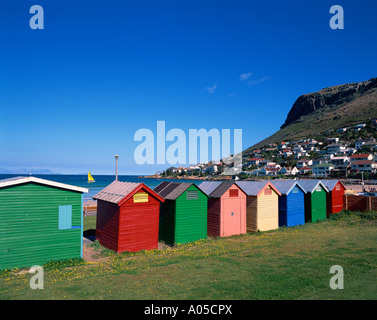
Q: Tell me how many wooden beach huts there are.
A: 8